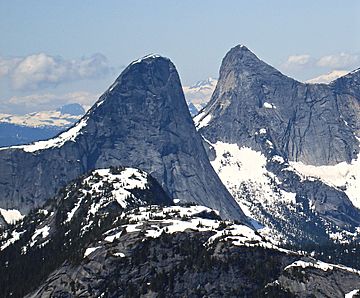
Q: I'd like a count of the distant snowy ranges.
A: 3